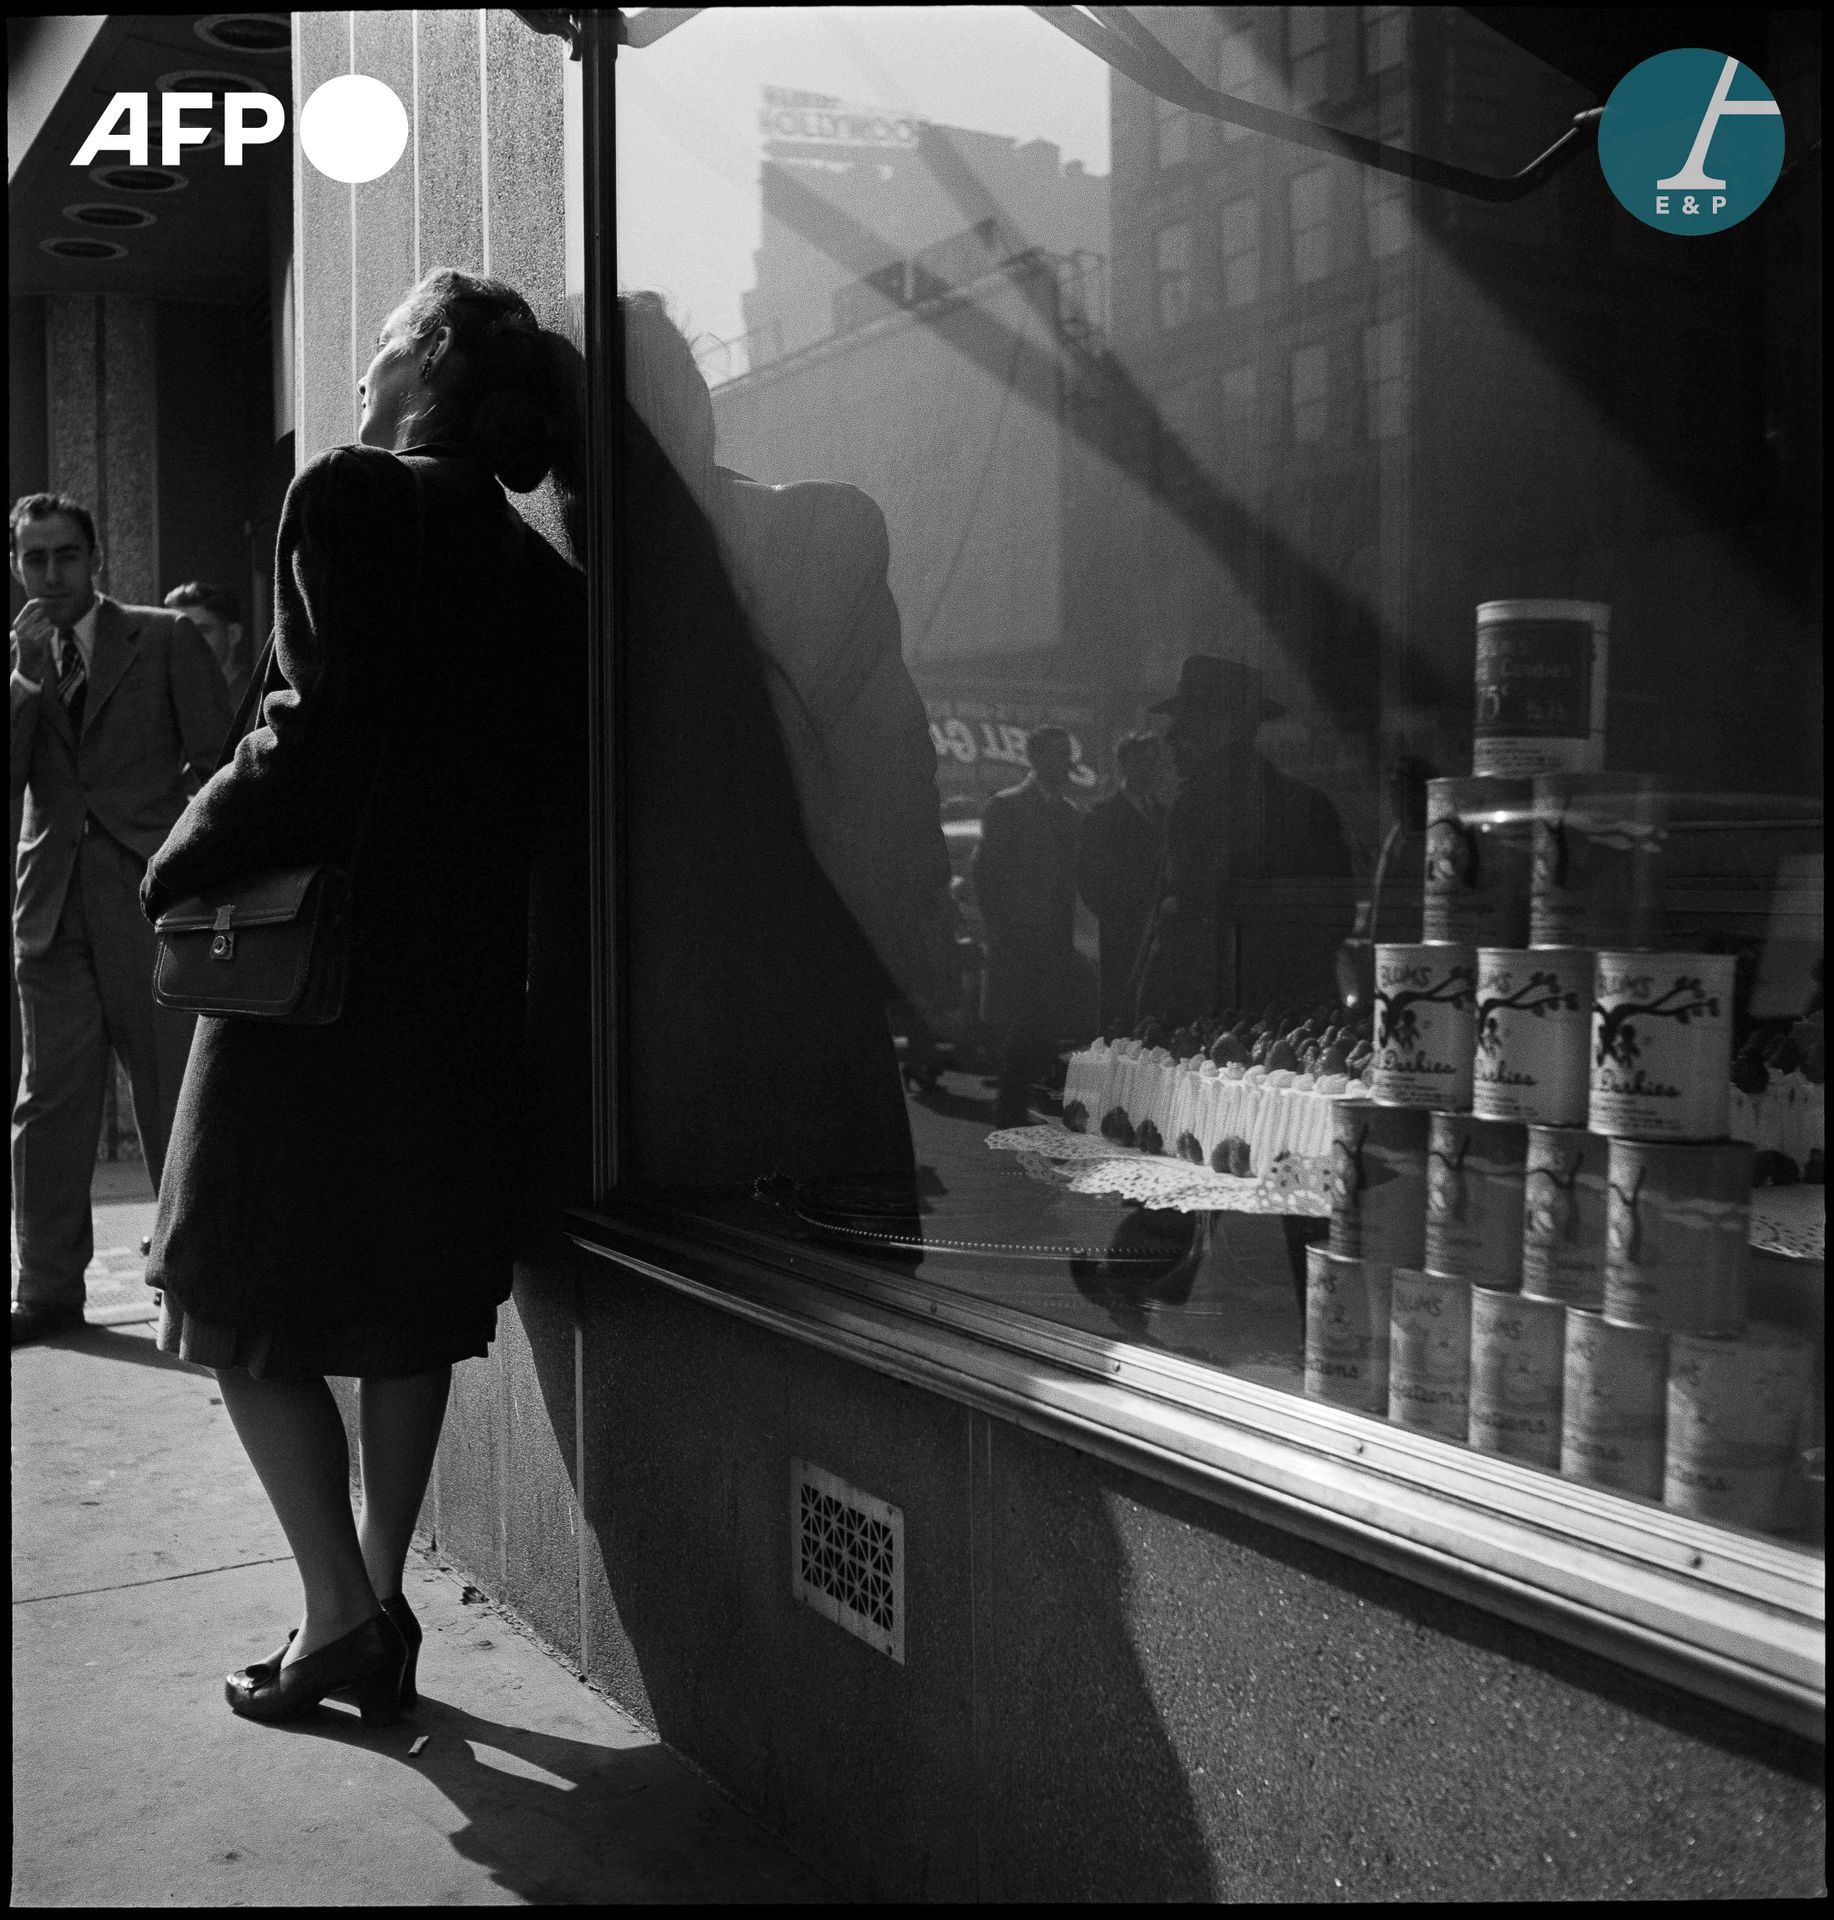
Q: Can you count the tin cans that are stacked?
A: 15